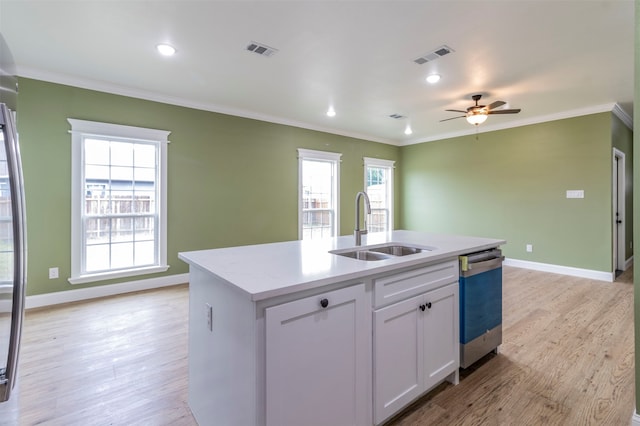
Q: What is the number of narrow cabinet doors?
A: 2